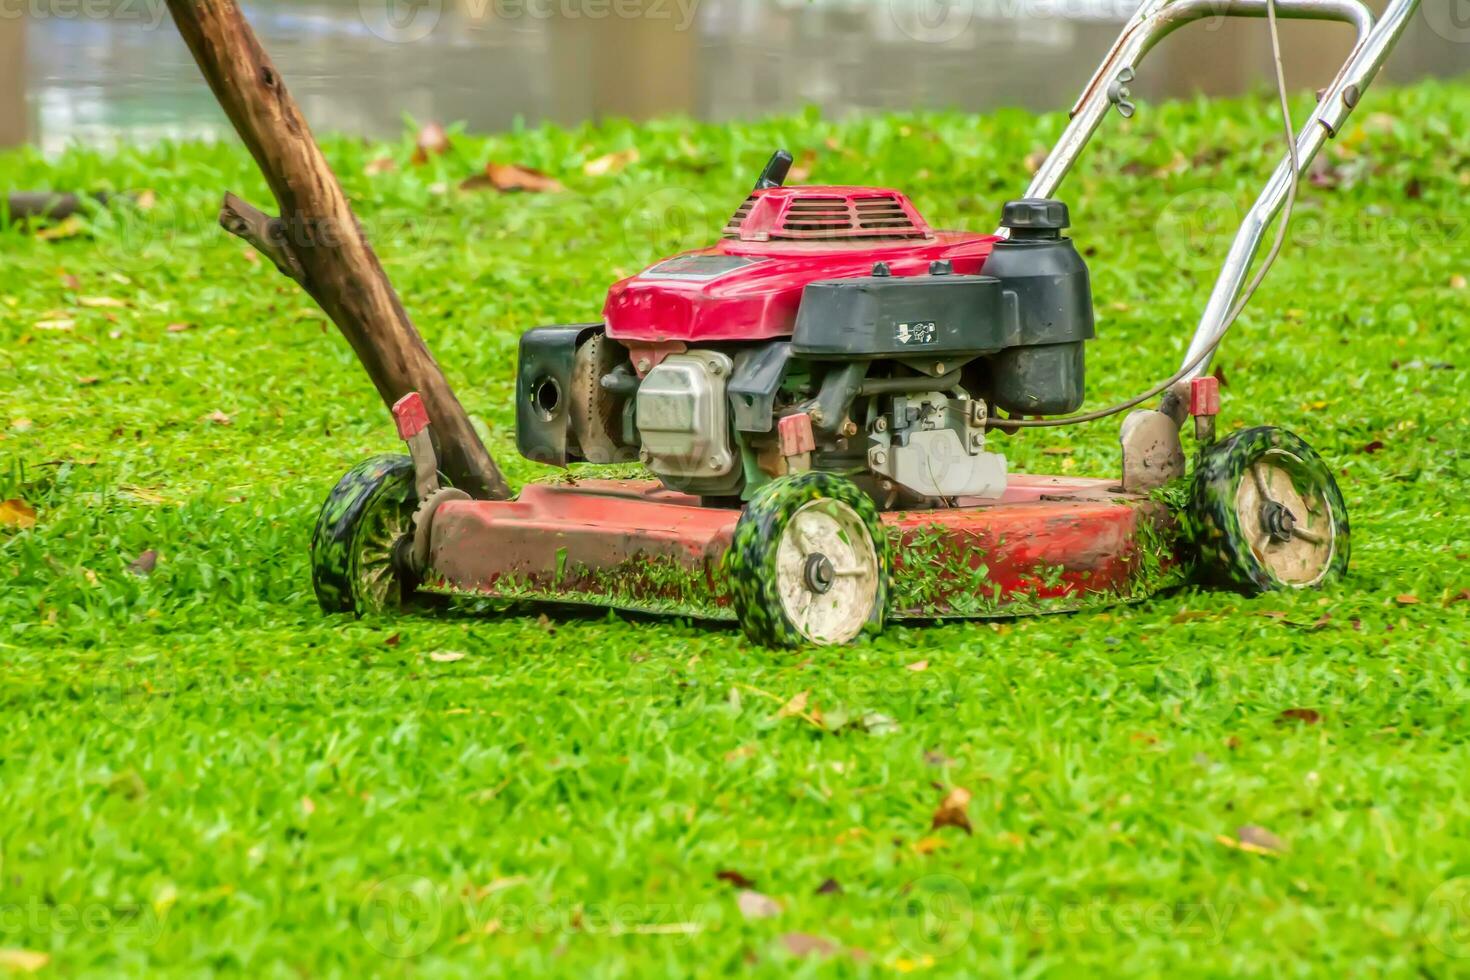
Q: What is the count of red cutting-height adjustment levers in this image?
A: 3